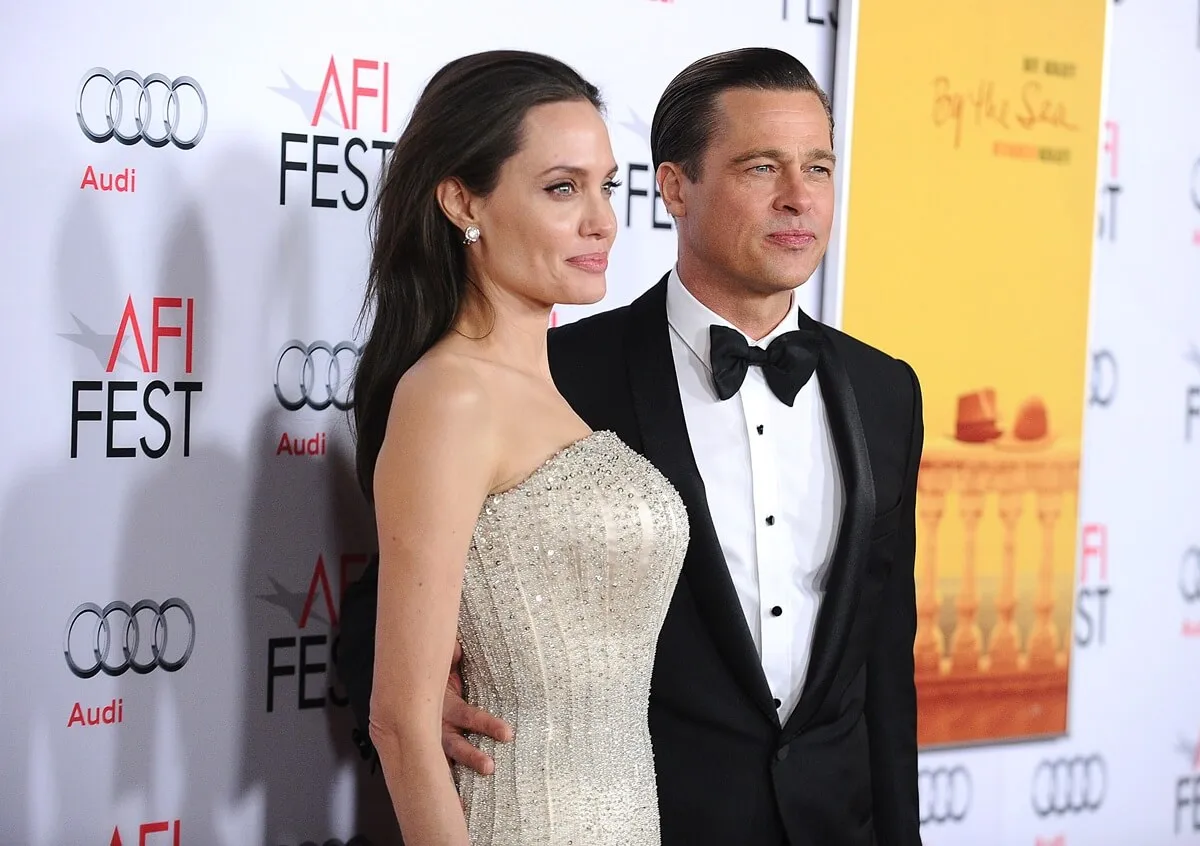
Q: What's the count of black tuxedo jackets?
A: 1